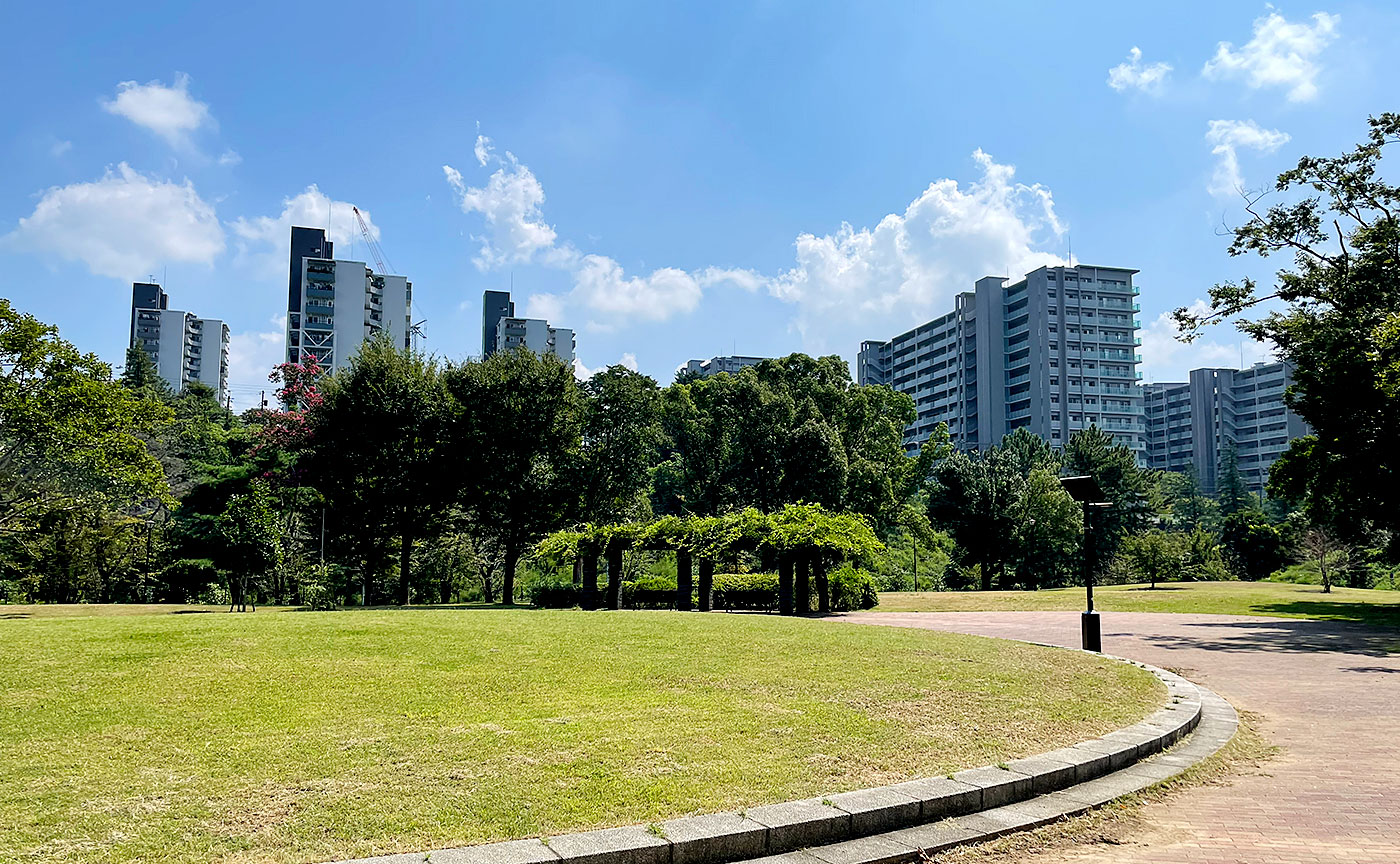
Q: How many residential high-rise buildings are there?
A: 6